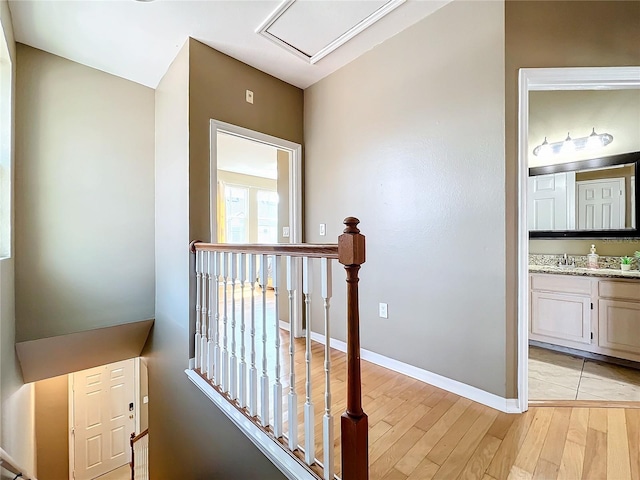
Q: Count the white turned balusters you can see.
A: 13